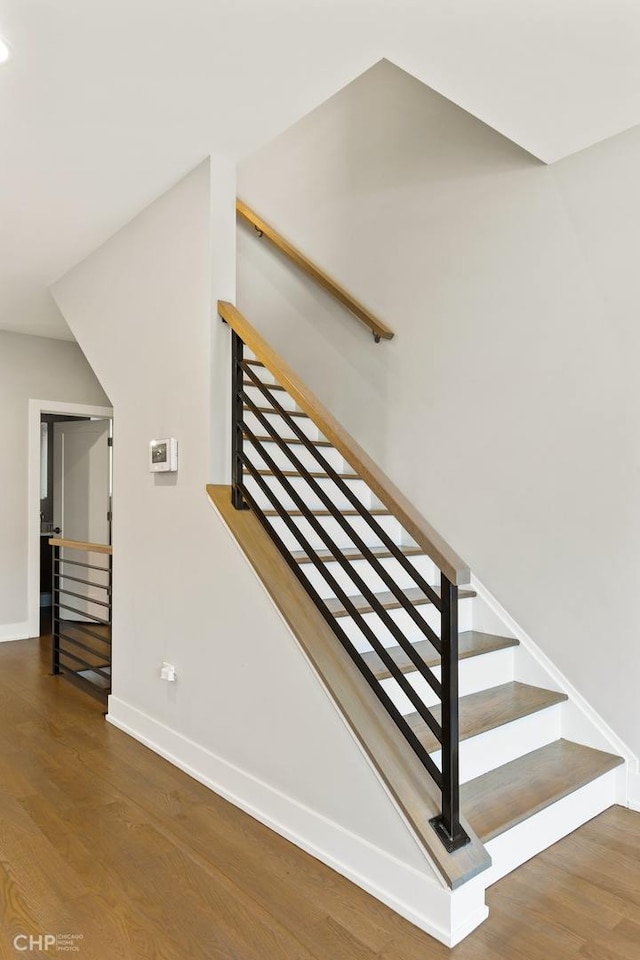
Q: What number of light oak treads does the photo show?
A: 11